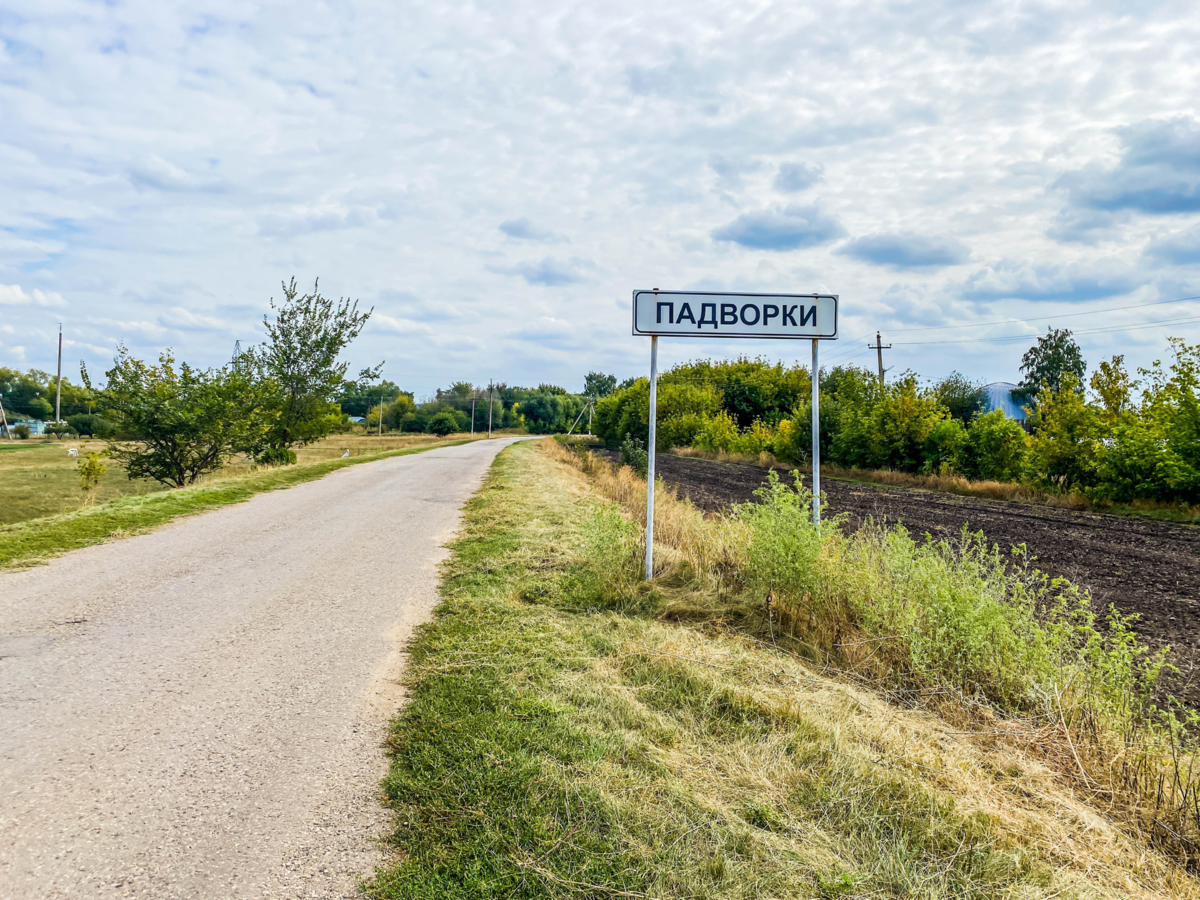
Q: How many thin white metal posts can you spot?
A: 2